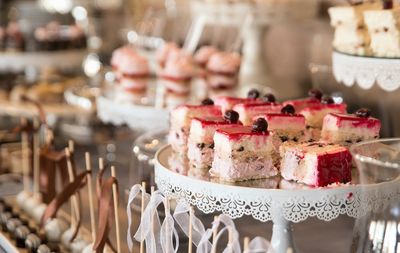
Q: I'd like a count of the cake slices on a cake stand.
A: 10